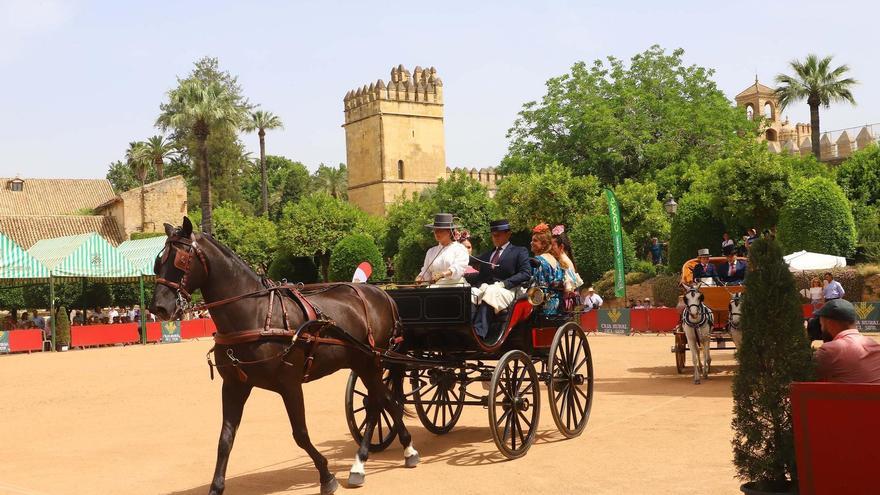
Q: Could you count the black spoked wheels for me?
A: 4